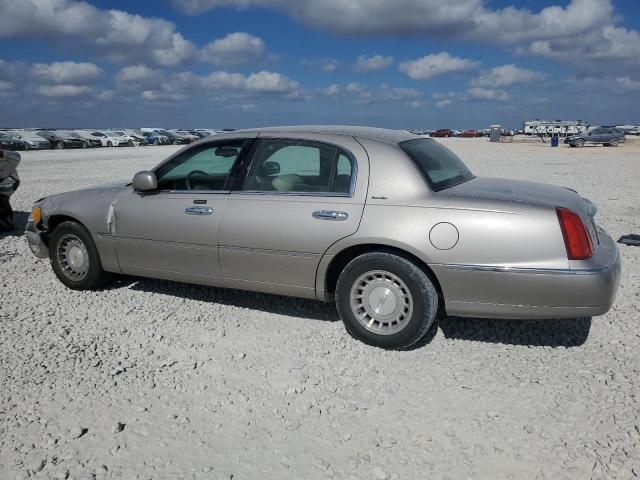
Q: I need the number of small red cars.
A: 2